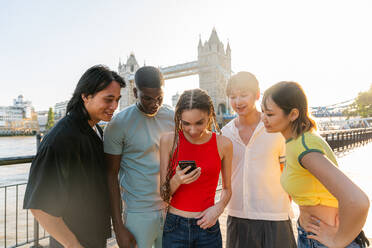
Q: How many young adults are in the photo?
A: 5